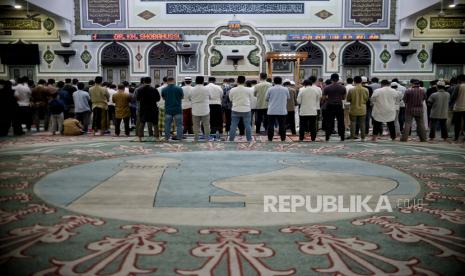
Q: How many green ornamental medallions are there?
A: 6